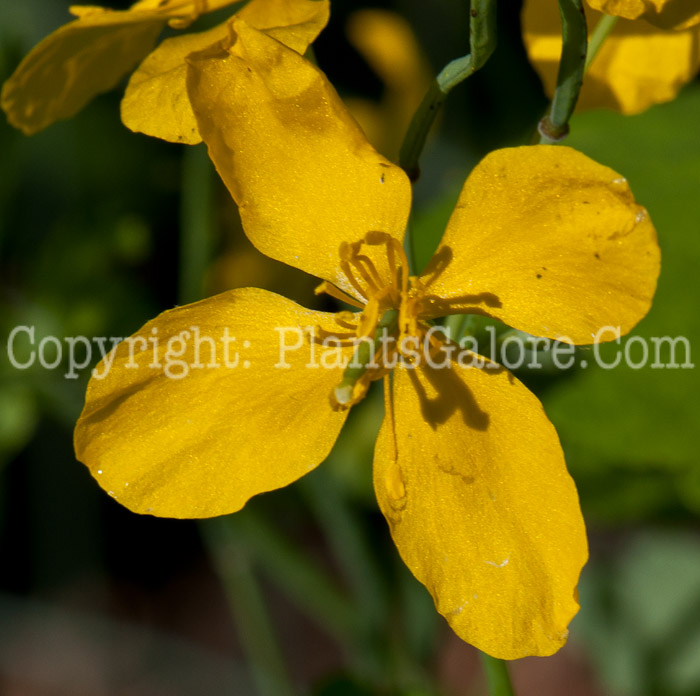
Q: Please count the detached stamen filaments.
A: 1